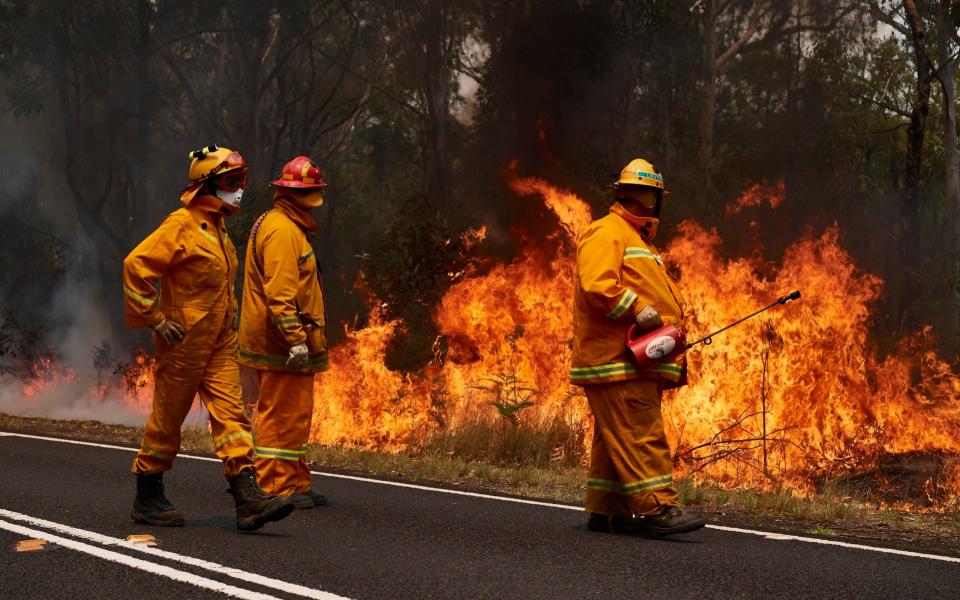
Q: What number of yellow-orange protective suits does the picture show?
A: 3